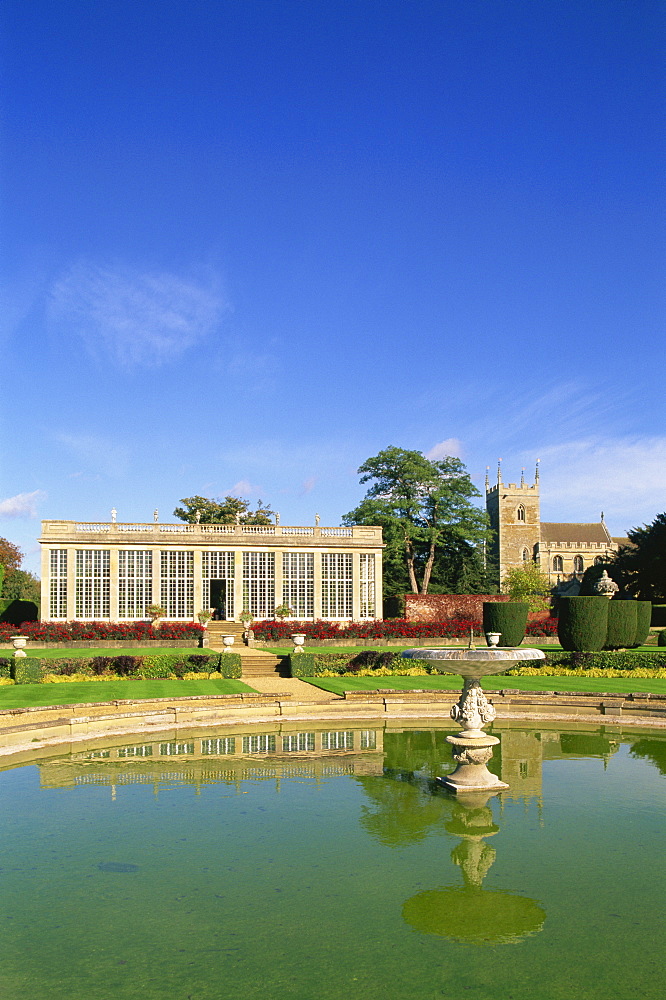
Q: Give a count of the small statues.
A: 6